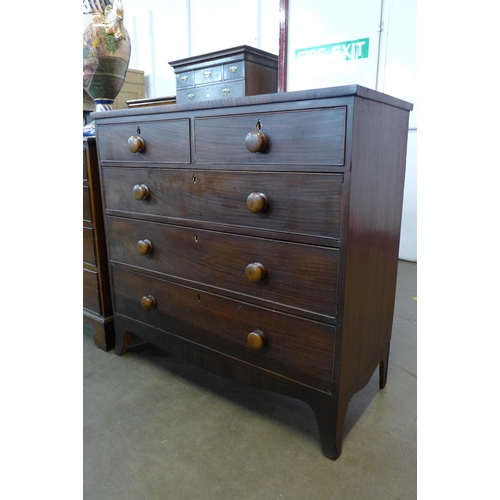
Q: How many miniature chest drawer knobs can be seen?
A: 5